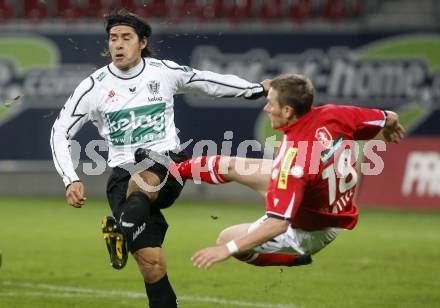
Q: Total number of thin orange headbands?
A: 0